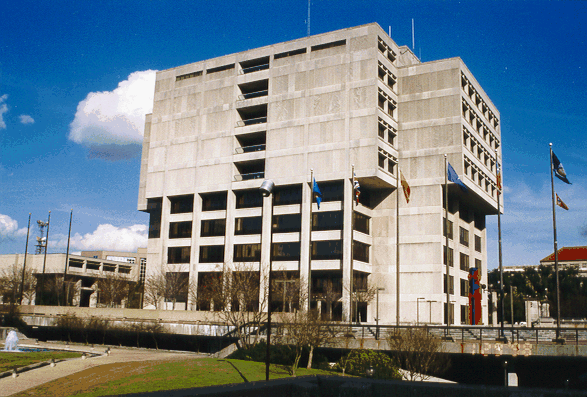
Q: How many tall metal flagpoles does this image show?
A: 9